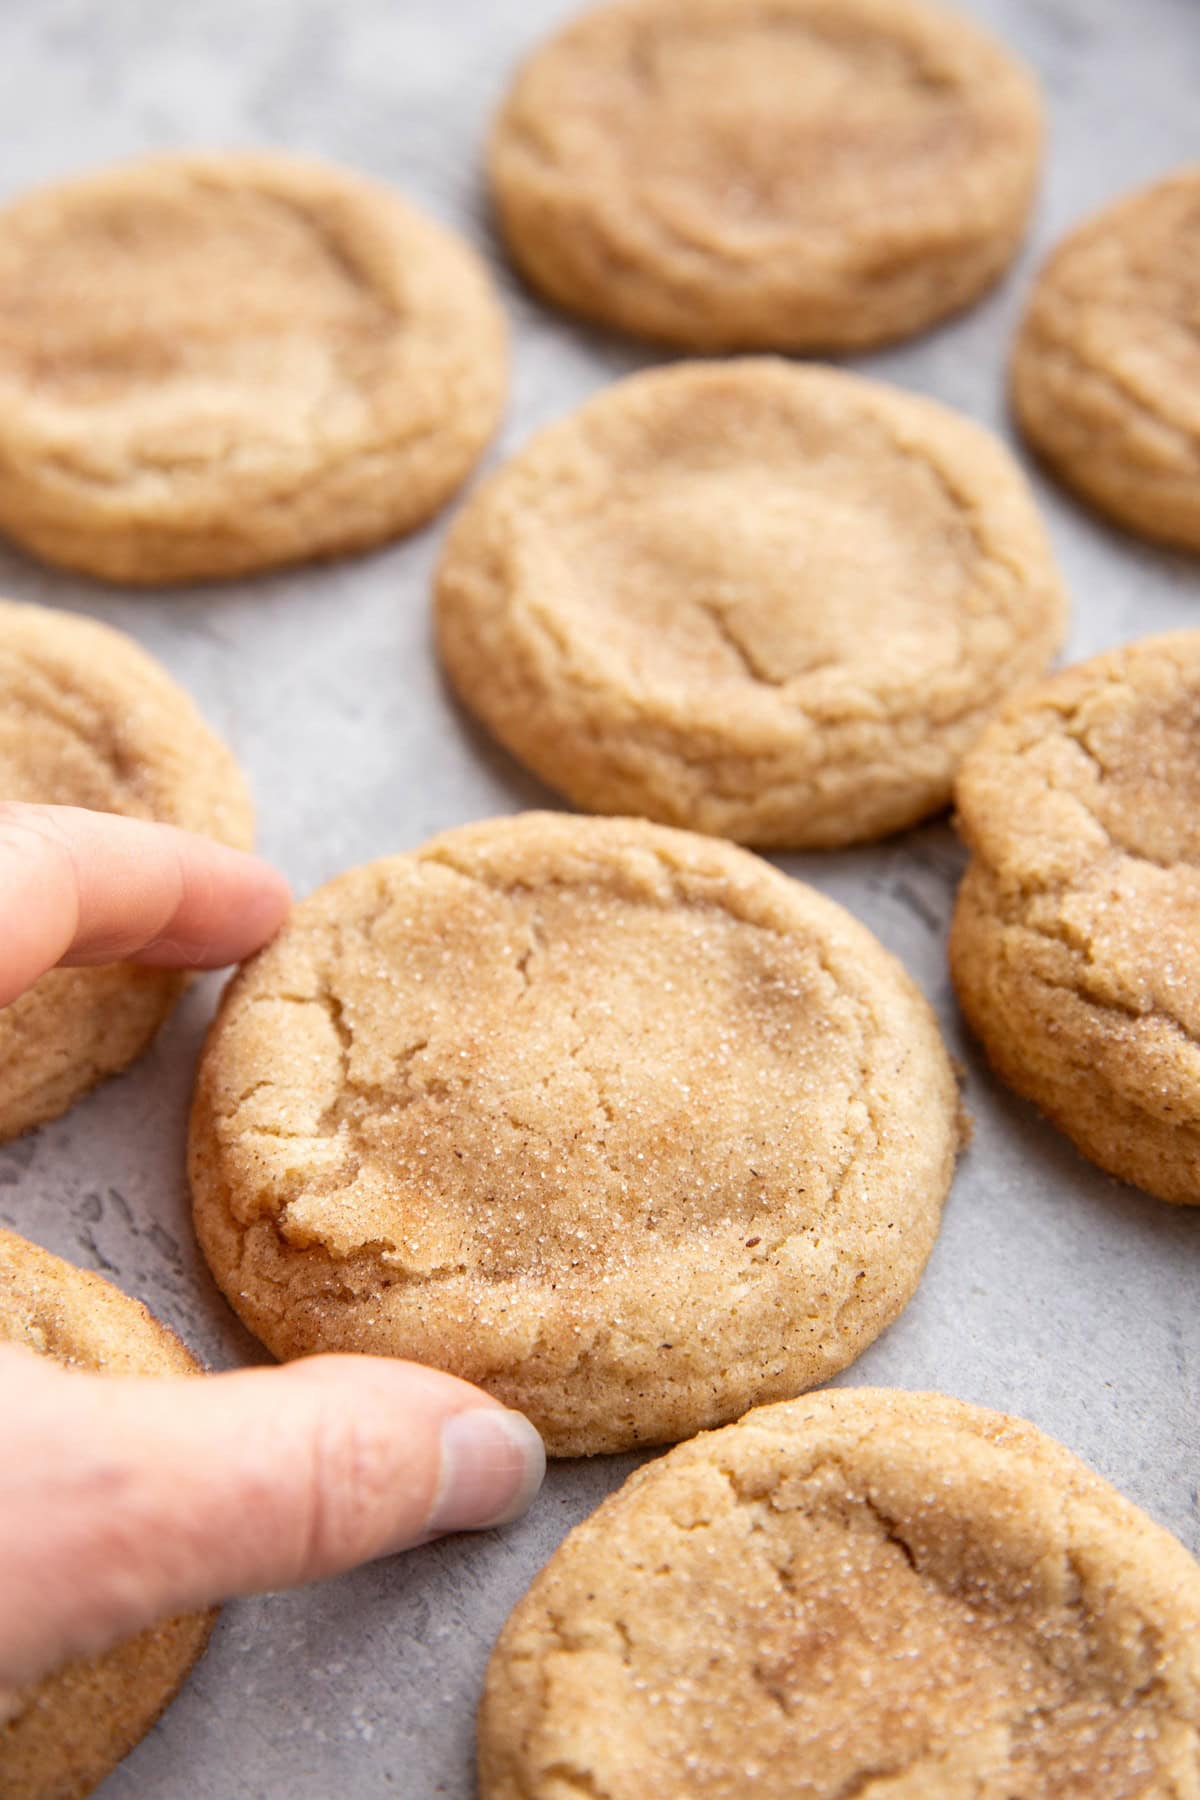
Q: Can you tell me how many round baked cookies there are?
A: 9